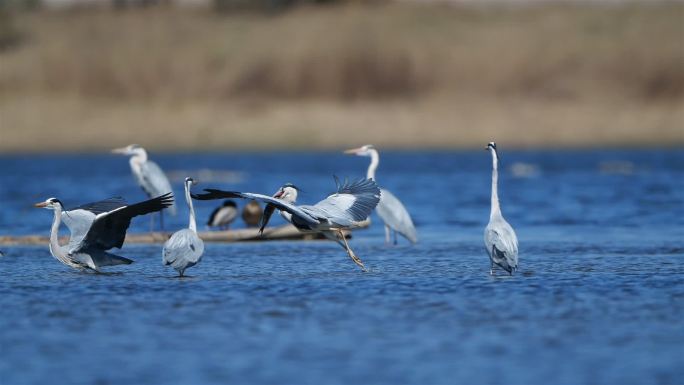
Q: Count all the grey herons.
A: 6